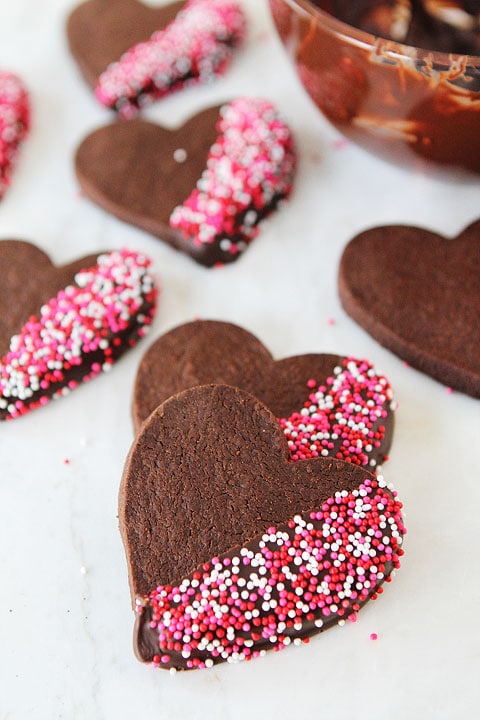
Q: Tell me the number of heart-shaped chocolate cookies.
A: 7